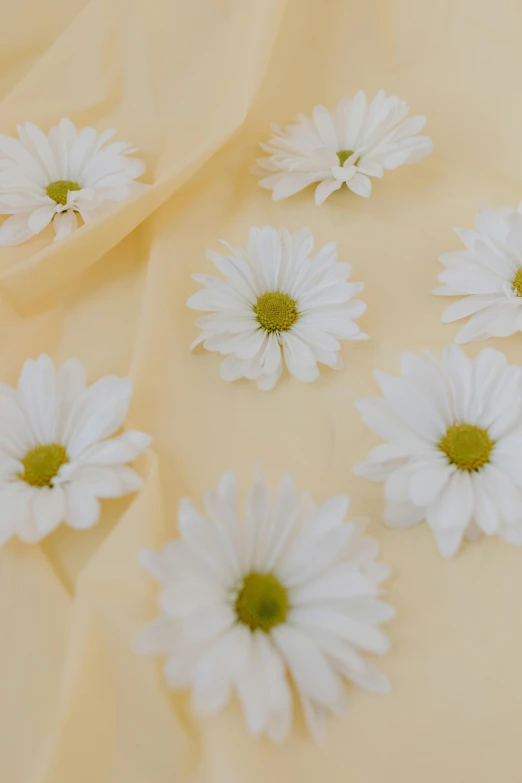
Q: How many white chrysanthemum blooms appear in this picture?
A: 7